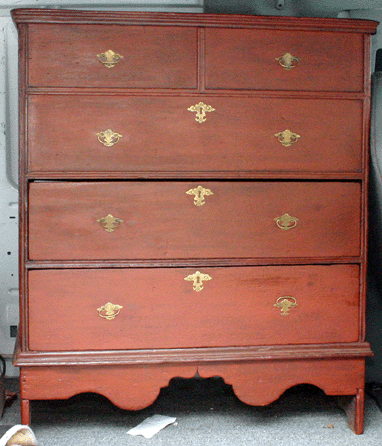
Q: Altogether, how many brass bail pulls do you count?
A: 8